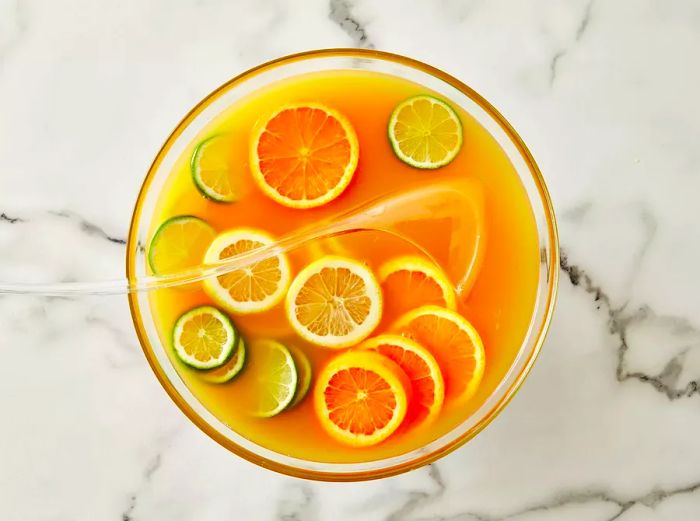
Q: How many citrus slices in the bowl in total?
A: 14